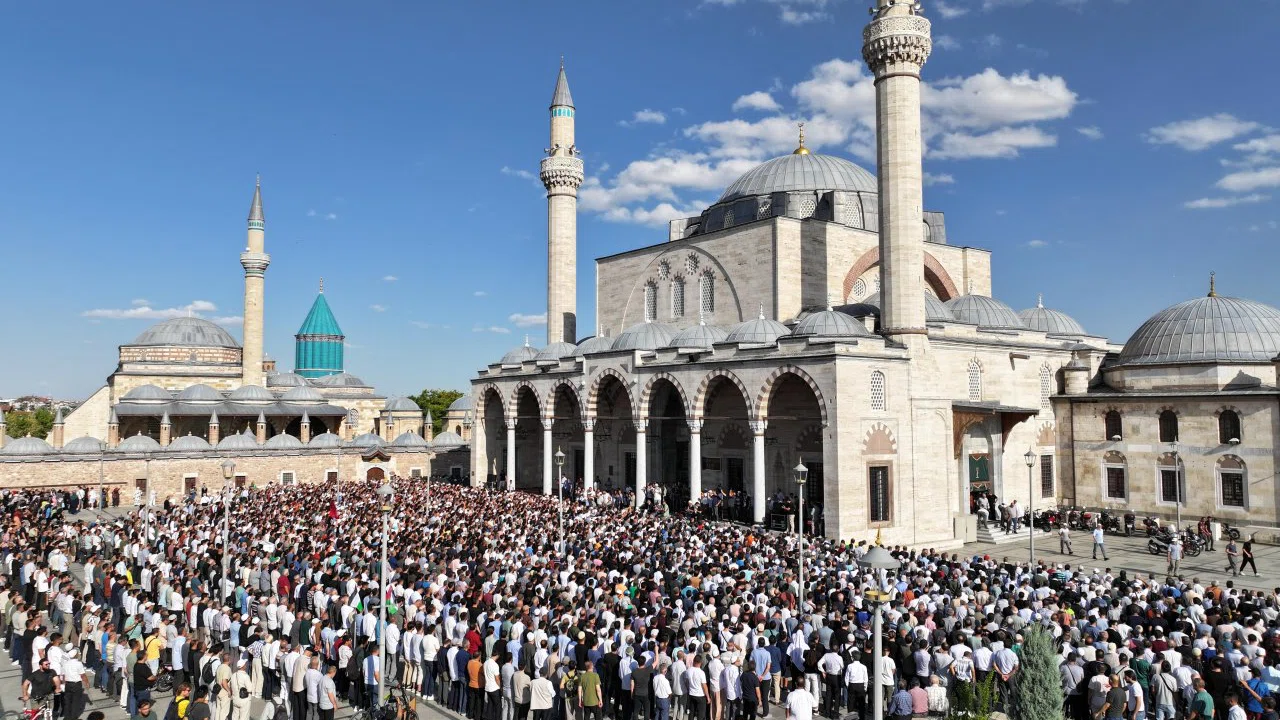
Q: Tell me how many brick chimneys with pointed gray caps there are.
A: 11